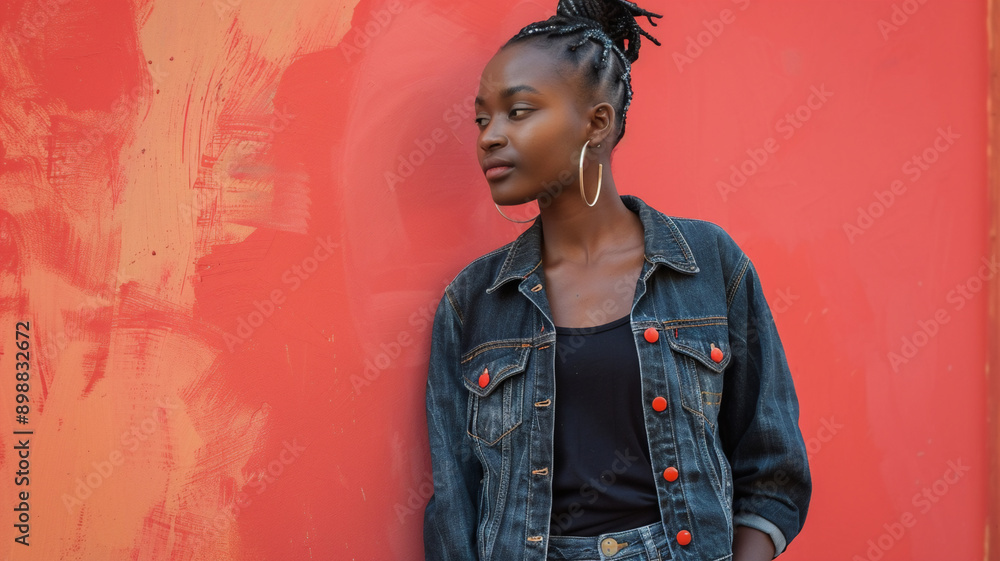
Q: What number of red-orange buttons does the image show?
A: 6